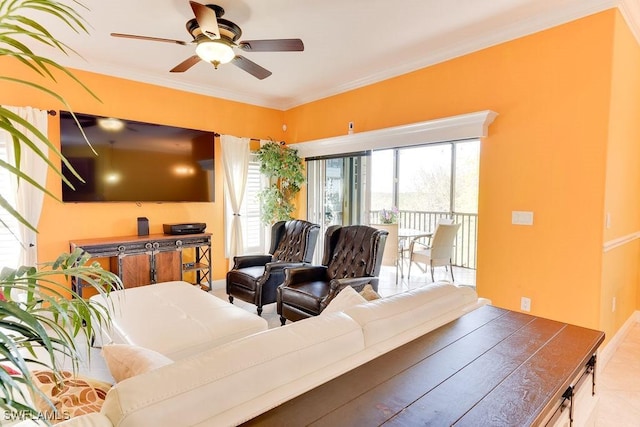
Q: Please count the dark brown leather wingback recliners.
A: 2